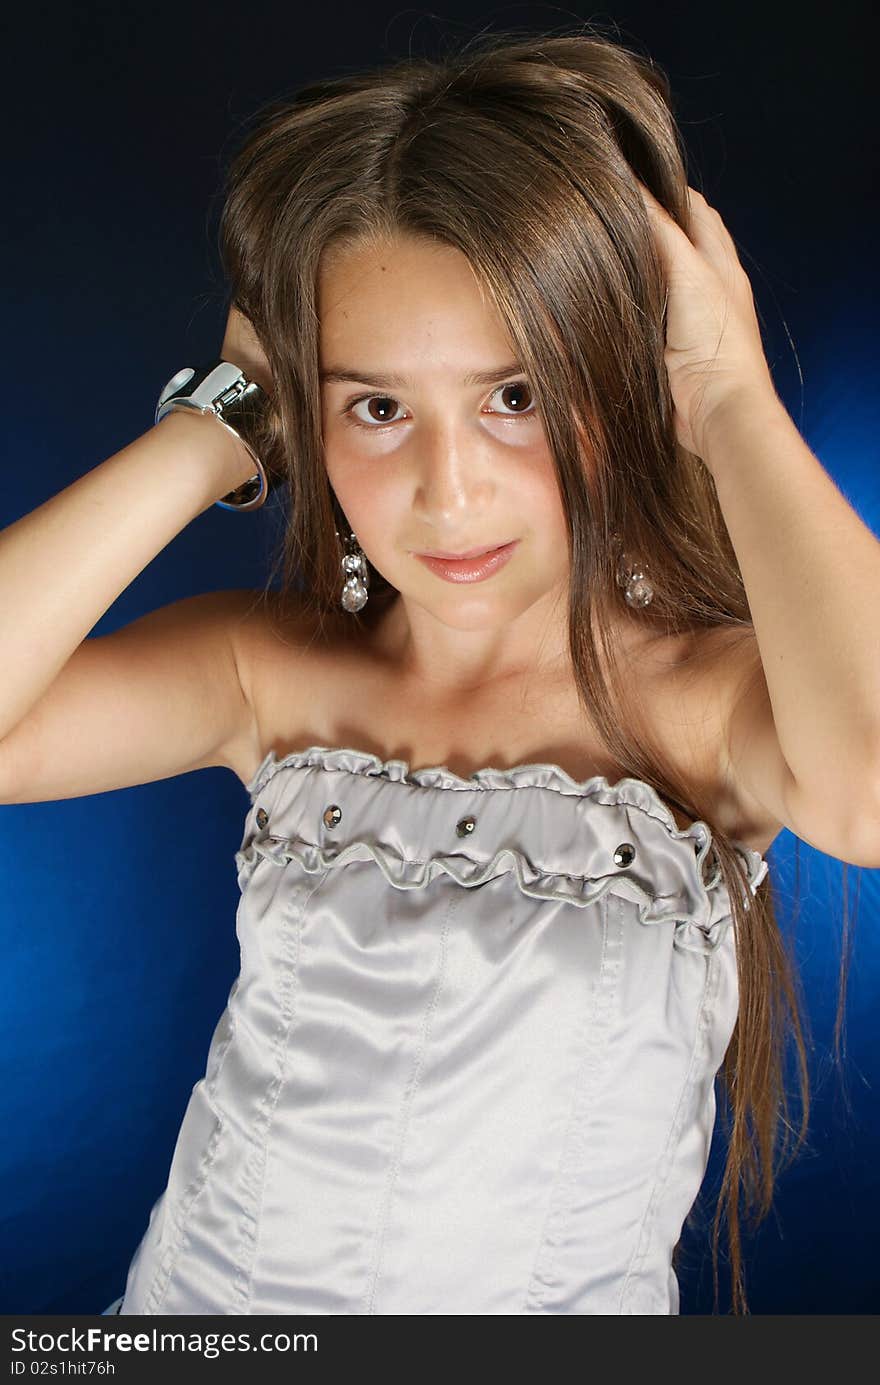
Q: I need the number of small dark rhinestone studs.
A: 4